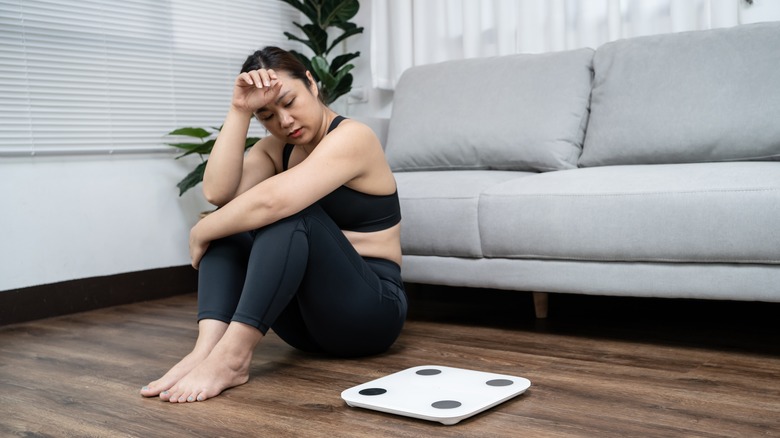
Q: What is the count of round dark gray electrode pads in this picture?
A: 4